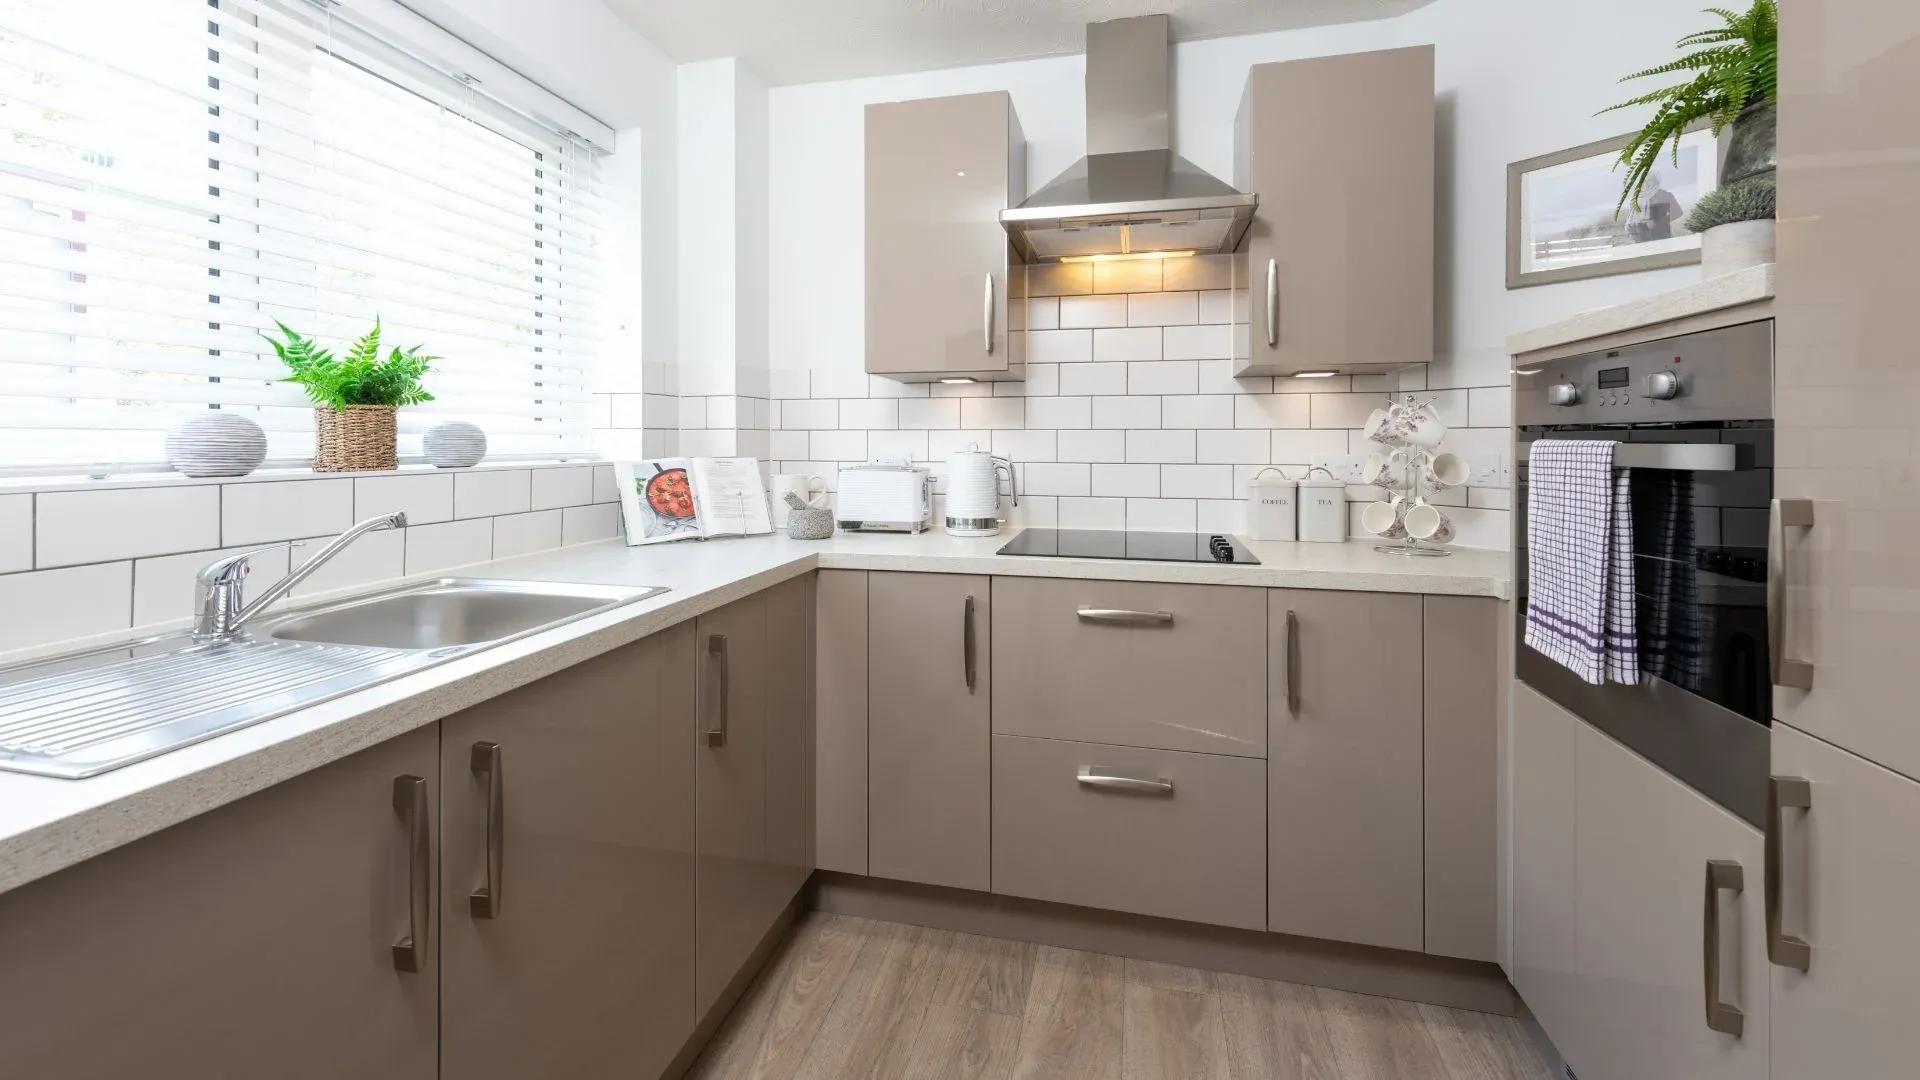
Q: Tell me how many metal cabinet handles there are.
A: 12